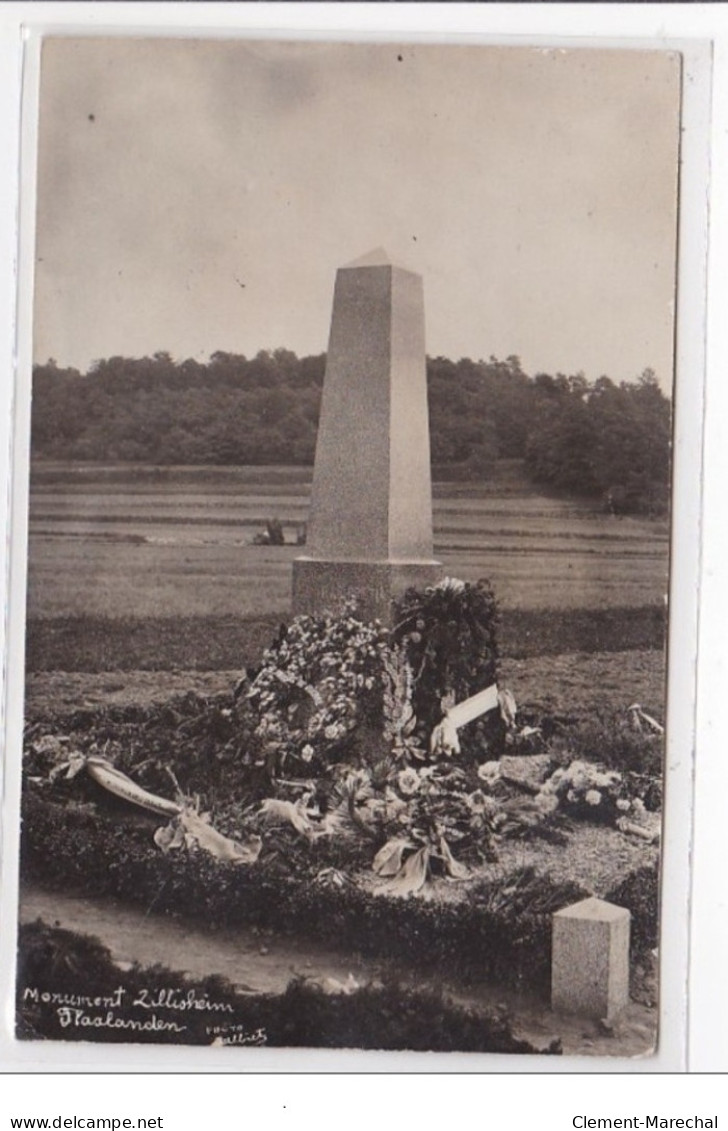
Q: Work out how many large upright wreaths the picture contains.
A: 2